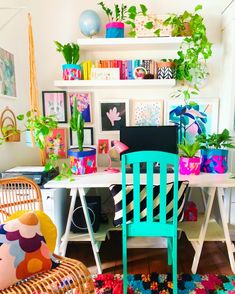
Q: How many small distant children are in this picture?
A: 0